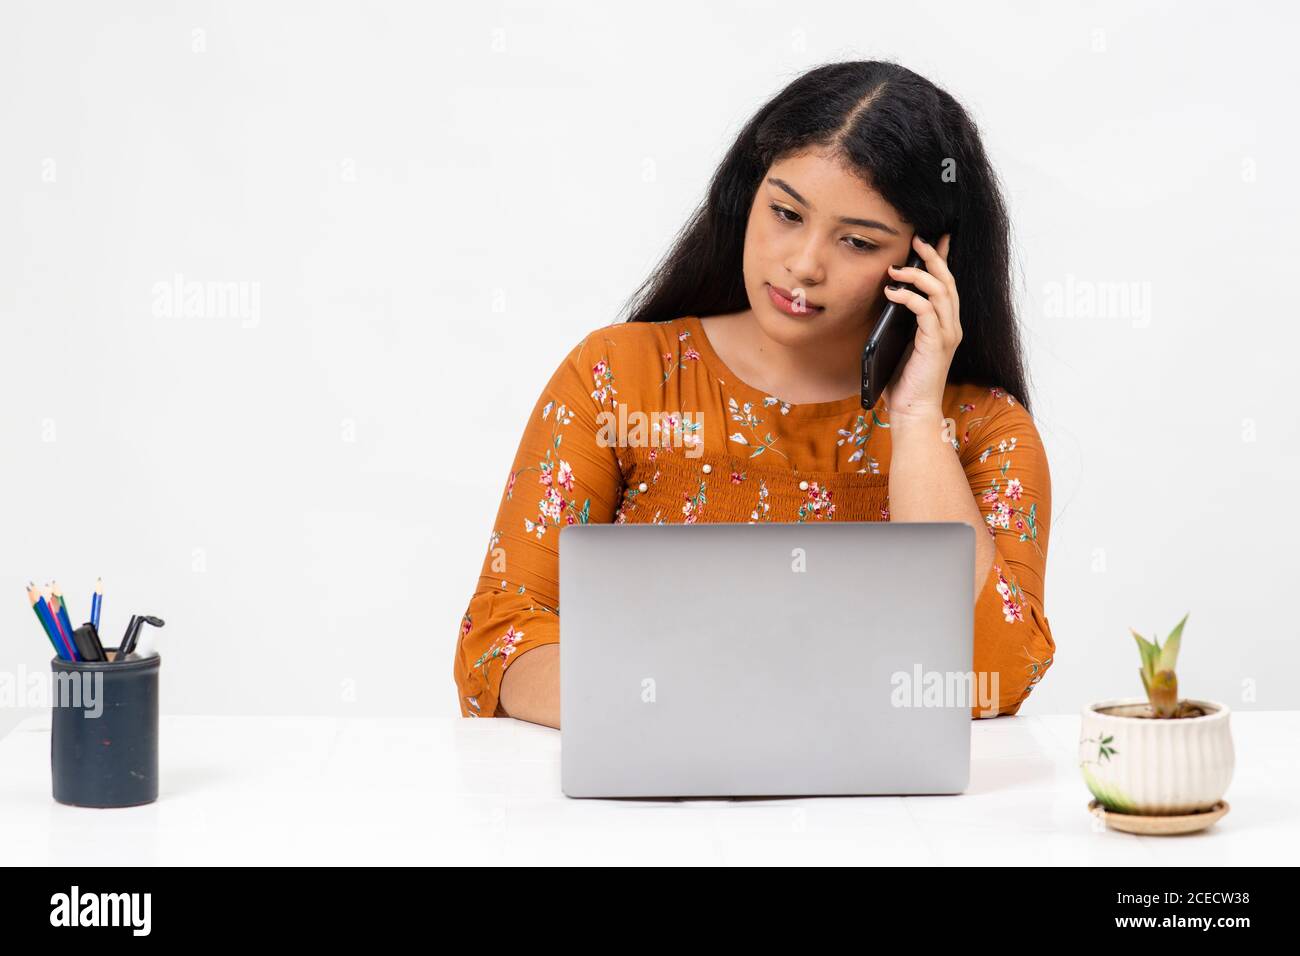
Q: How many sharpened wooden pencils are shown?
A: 6